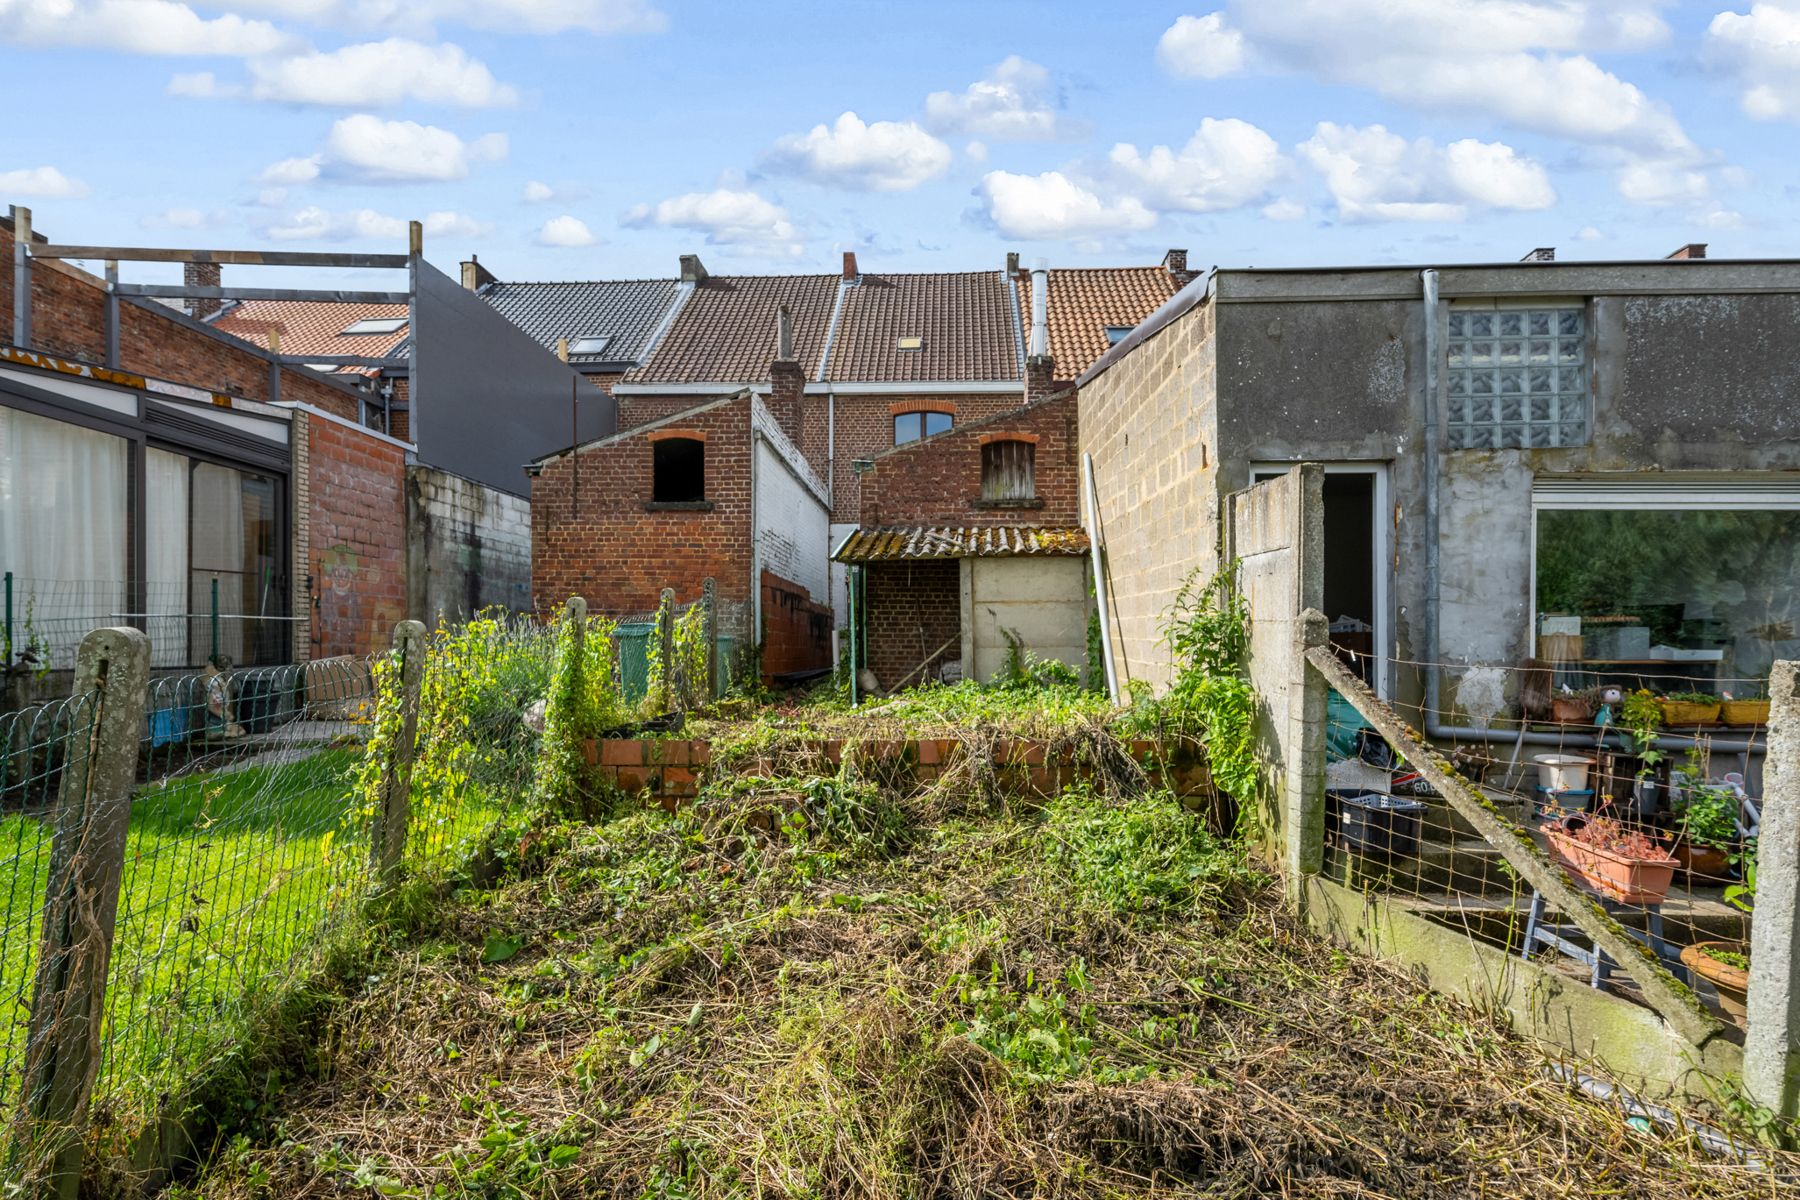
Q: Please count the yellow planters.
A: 2